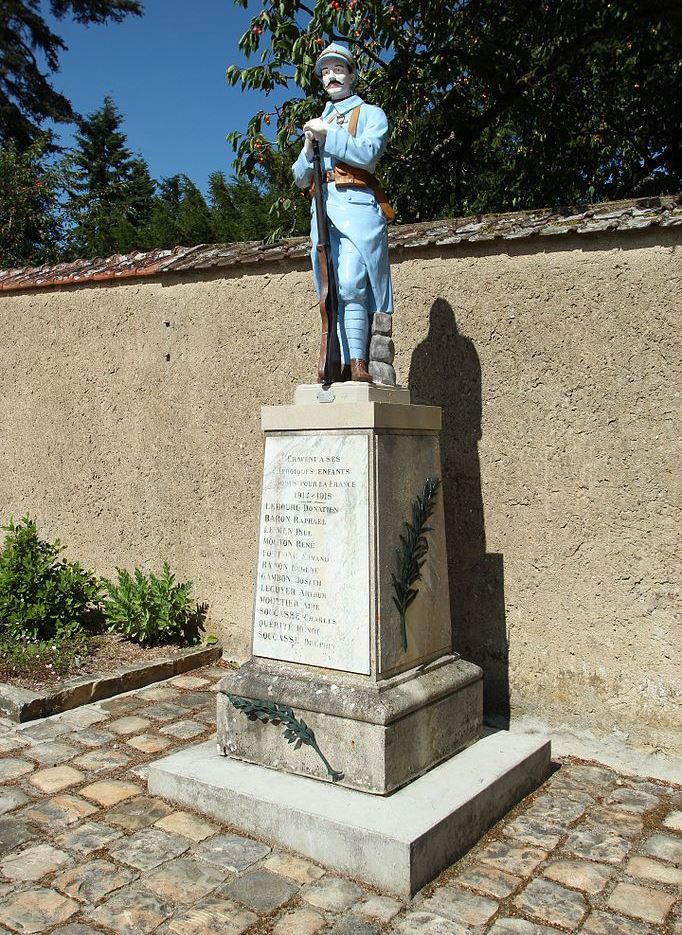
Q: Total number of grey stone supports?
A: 3